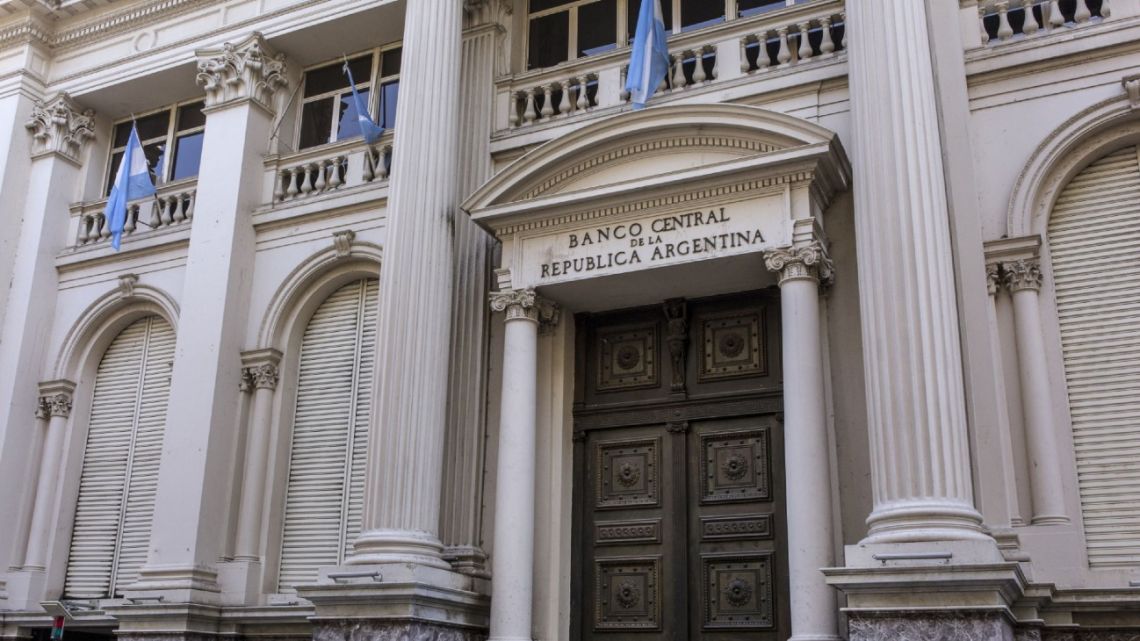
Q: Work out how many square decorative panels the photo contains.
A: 6